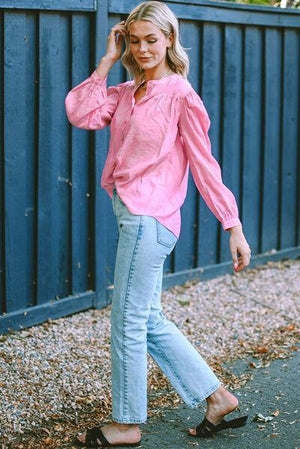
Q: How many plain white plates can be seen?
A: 0